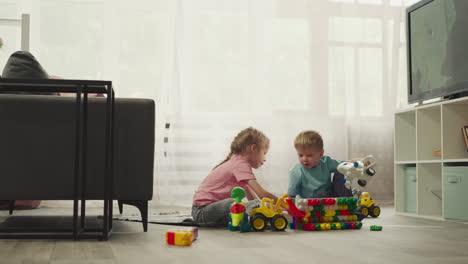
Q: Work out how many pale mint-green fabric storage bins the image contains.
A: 2